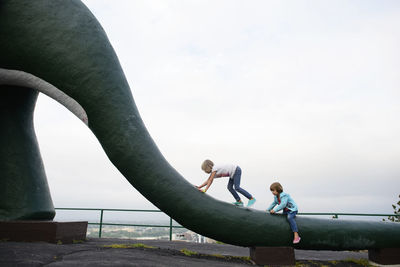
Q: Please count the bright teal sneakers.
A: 2